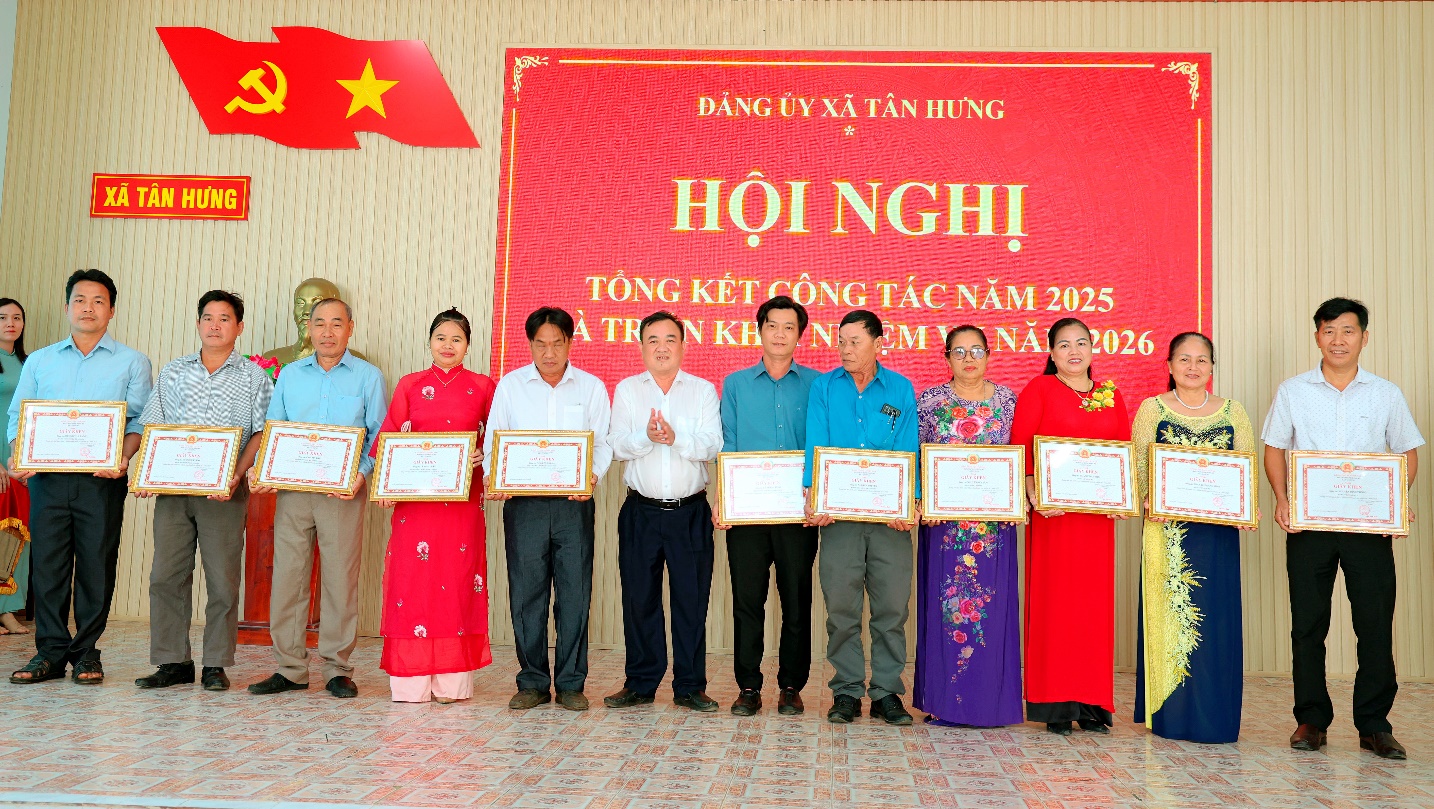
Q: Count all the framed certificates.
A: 11